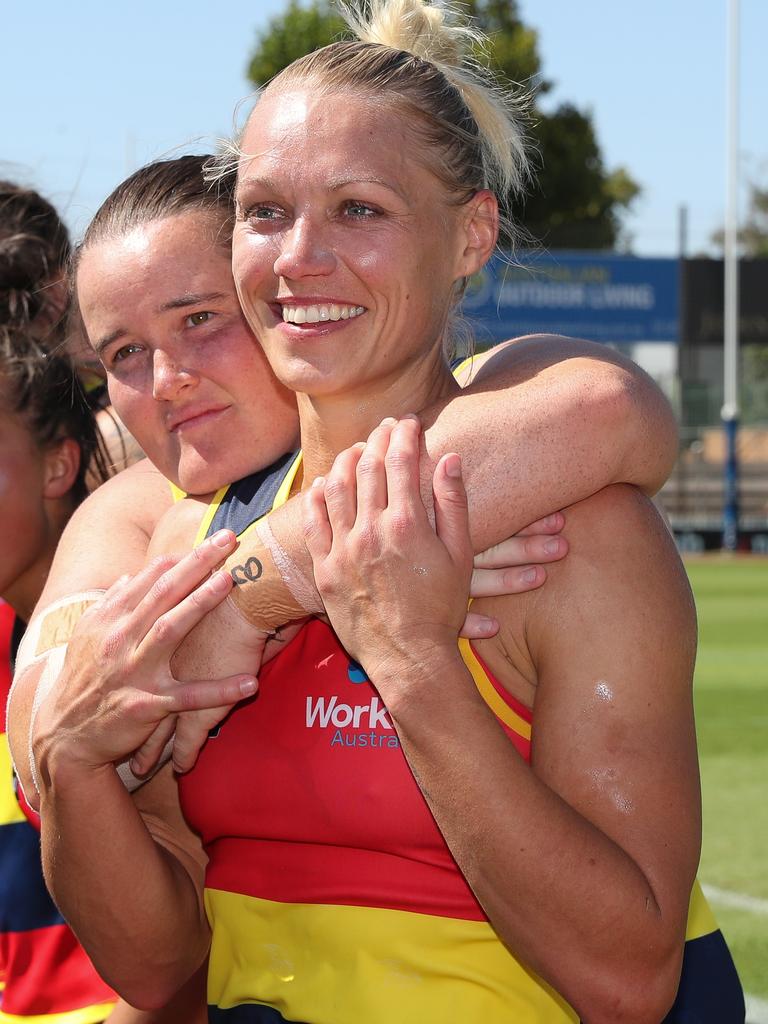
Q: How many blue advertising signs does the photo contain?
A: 1